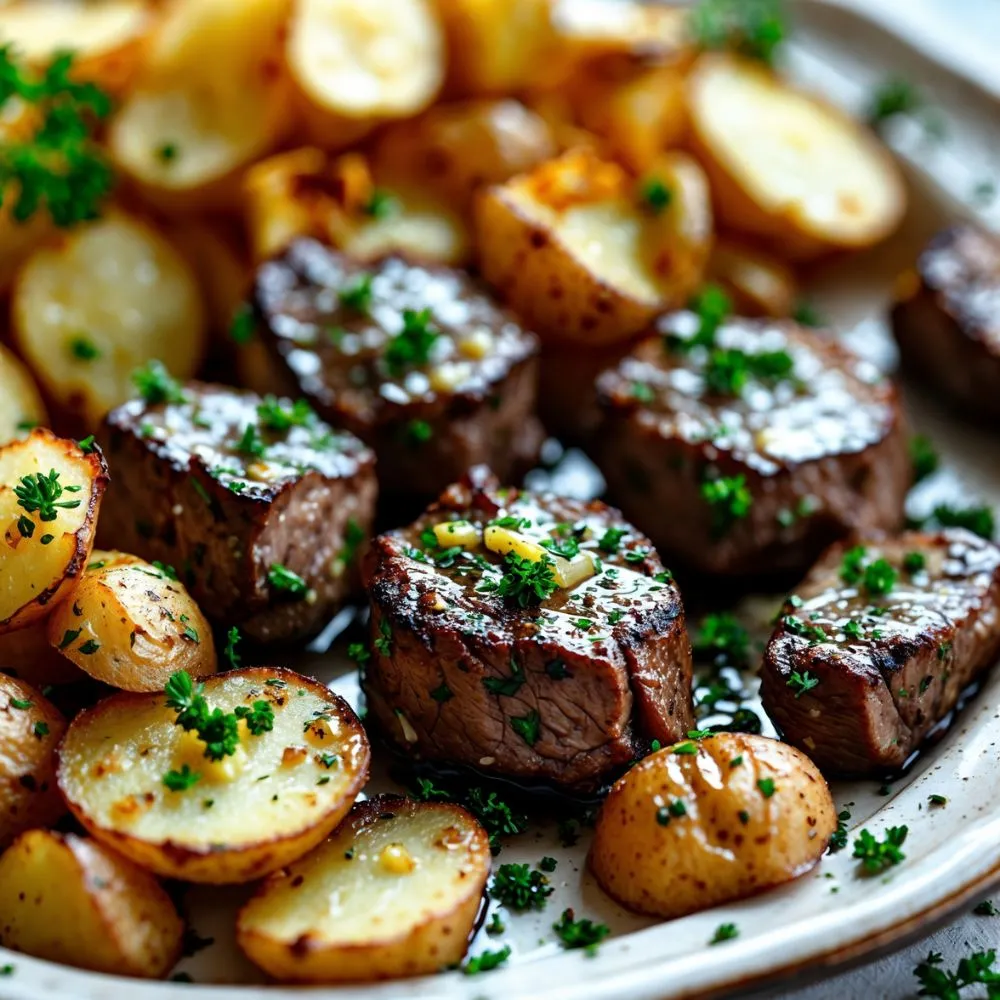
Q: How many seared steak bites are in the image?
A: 6